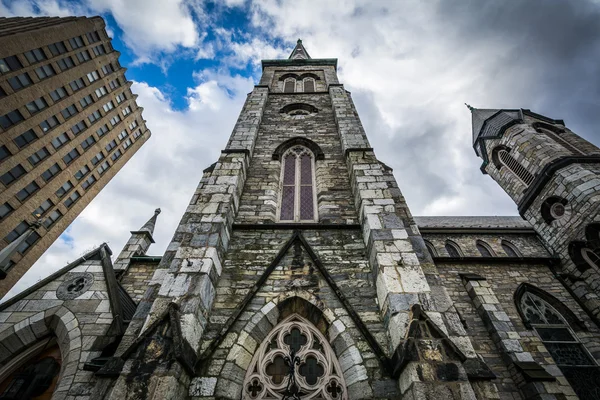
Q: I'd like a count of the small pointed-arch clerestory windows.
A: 4